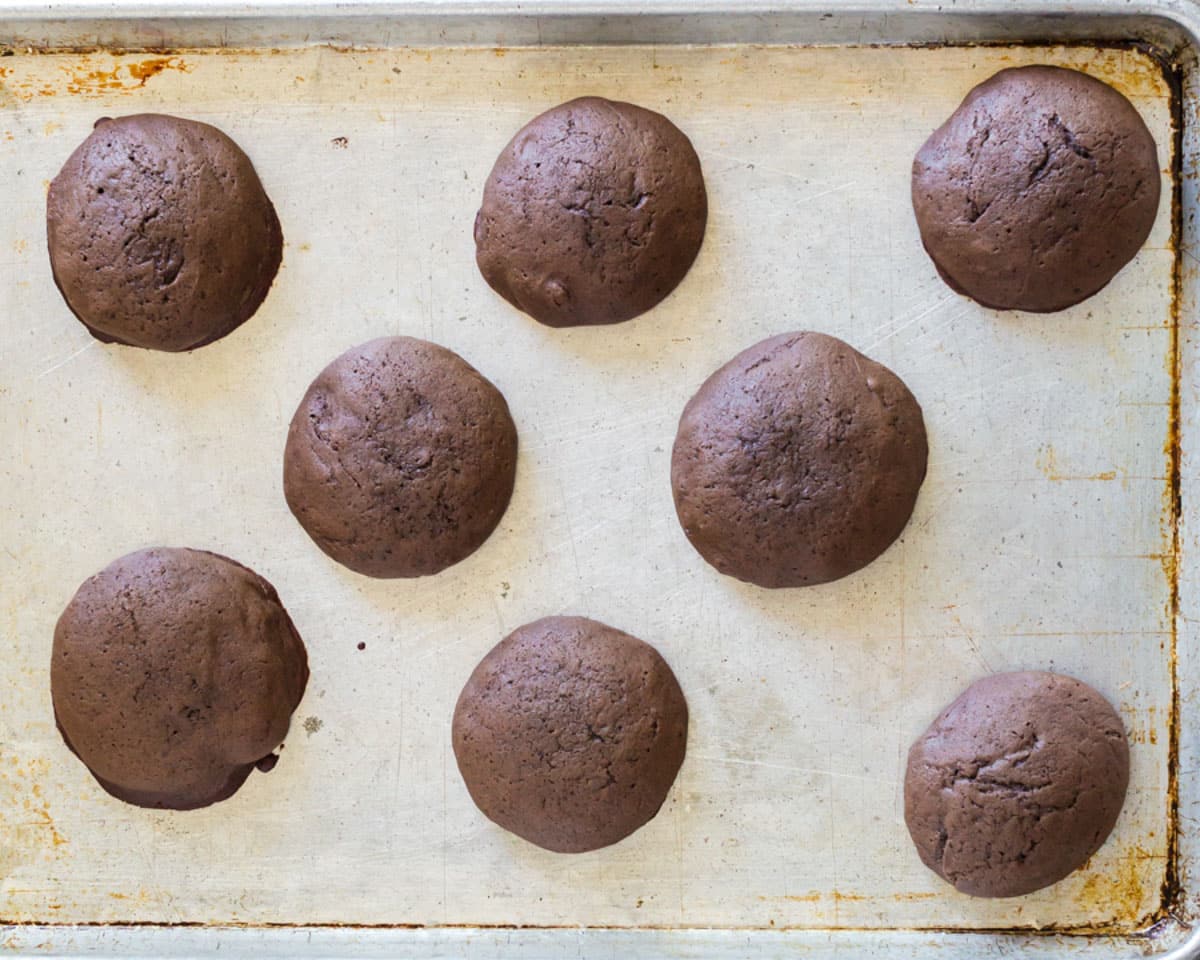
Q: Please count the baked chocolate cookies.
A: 8